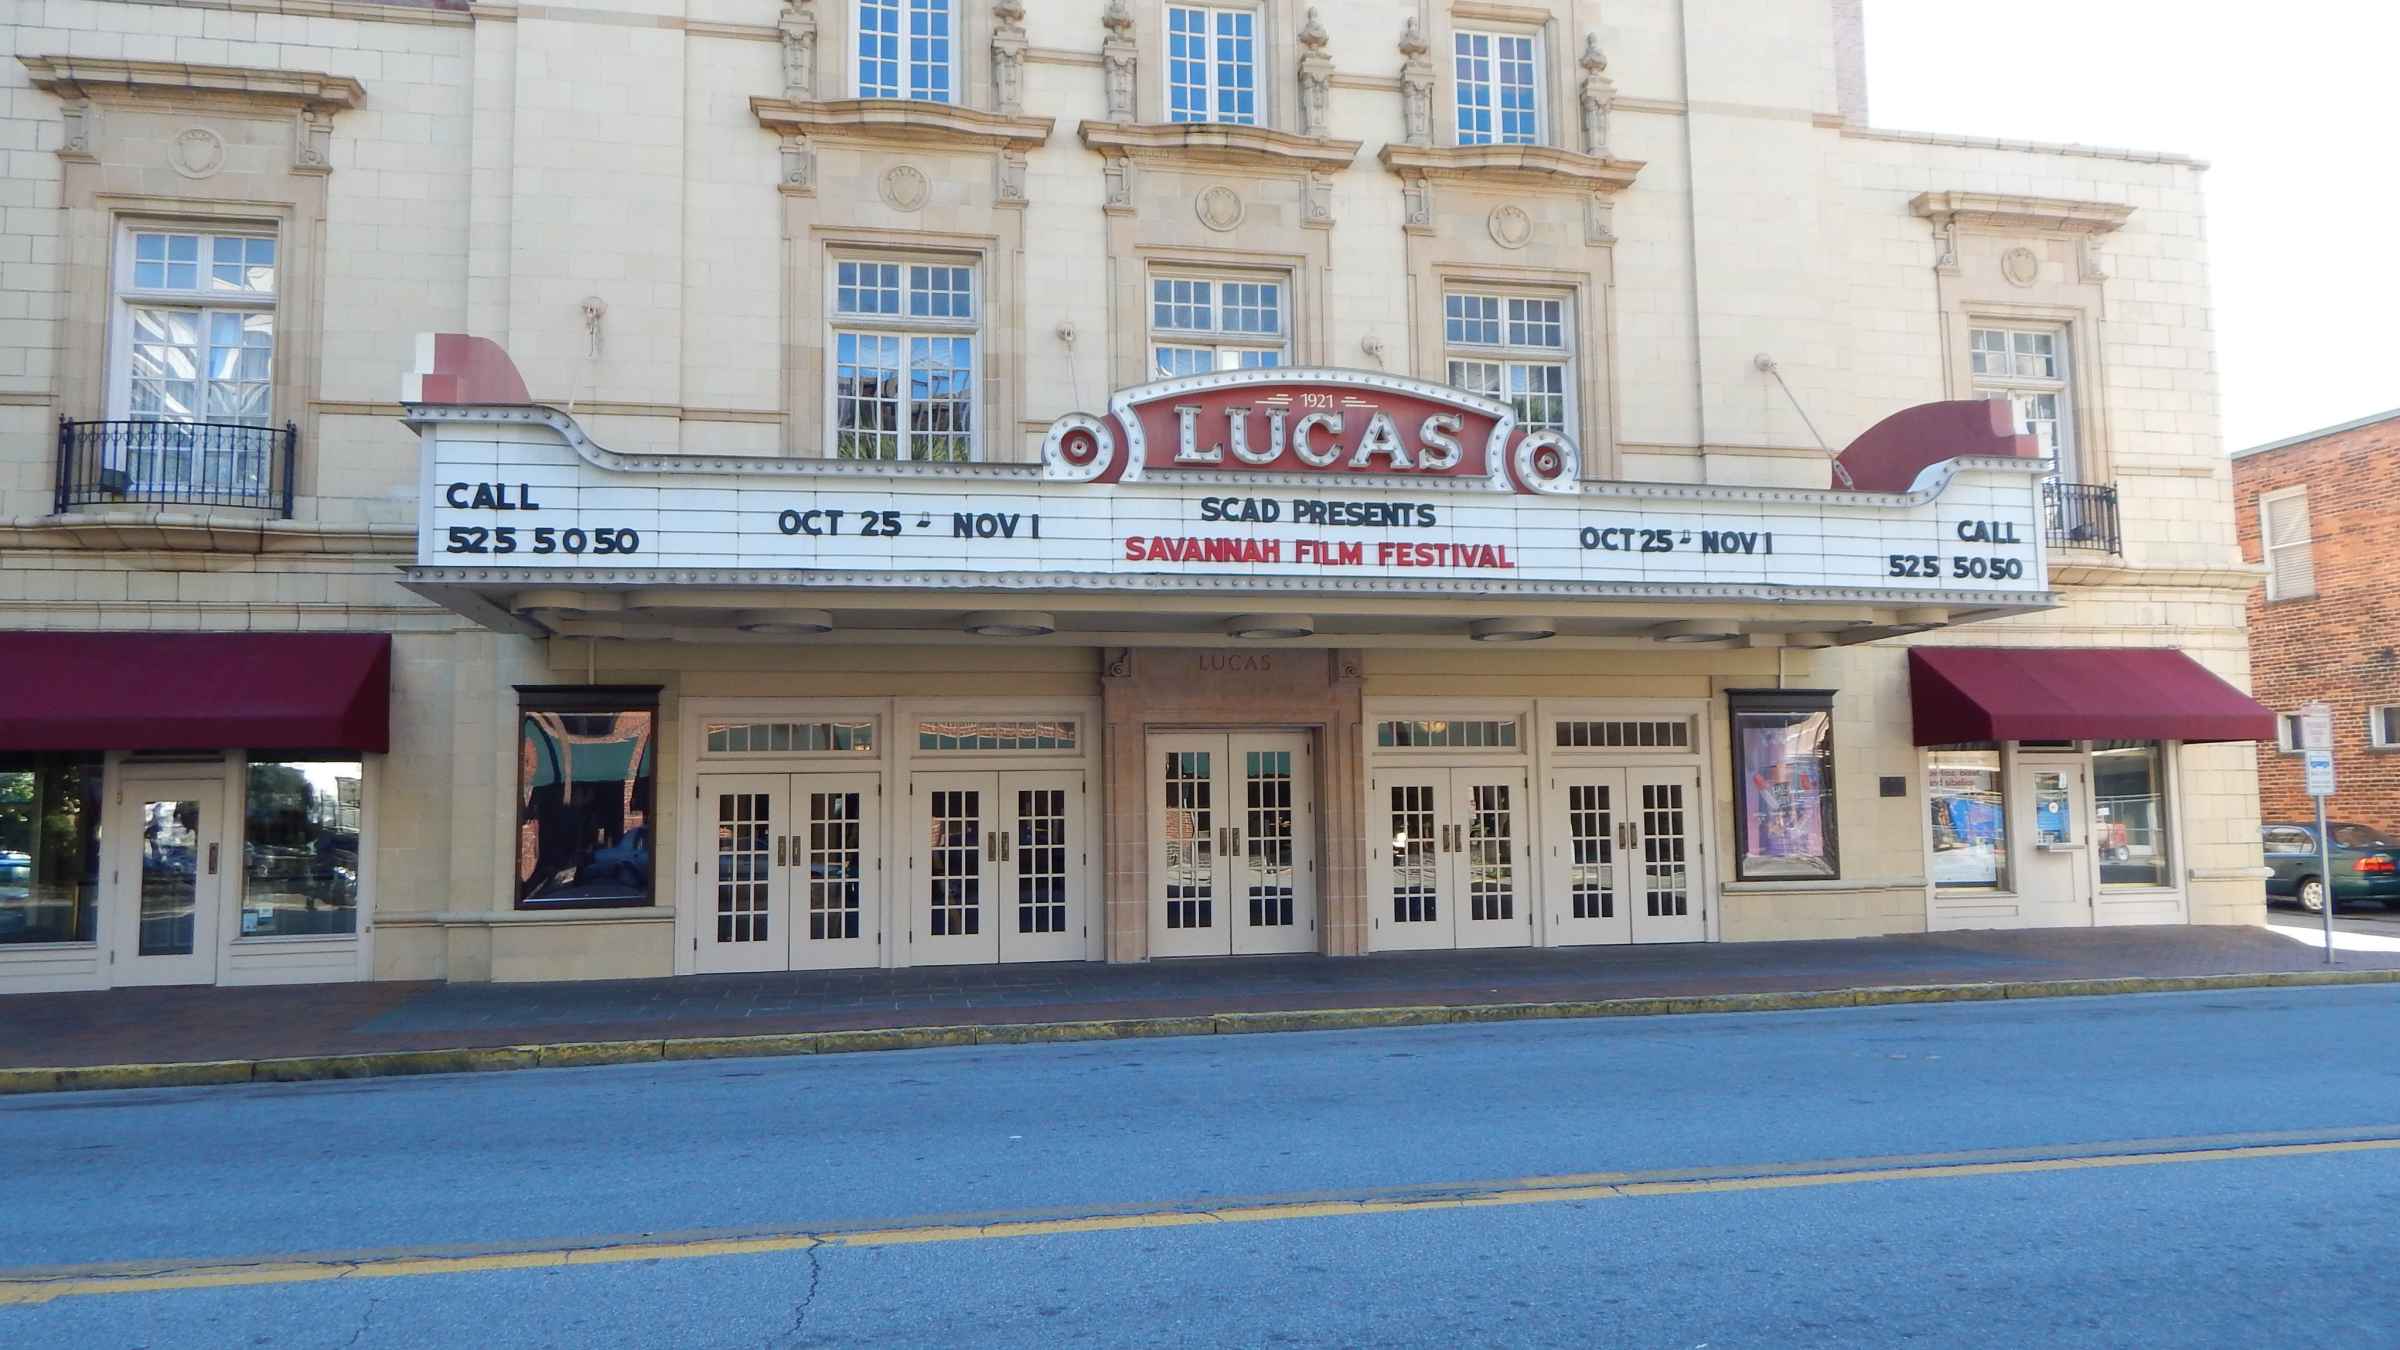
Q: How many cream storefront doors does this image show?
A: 12